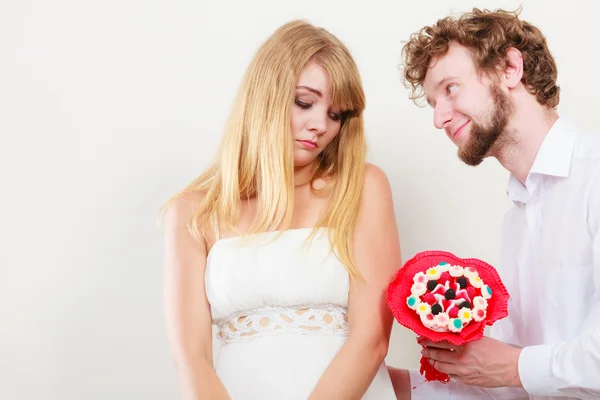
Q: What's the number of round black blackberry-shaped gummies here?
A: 5